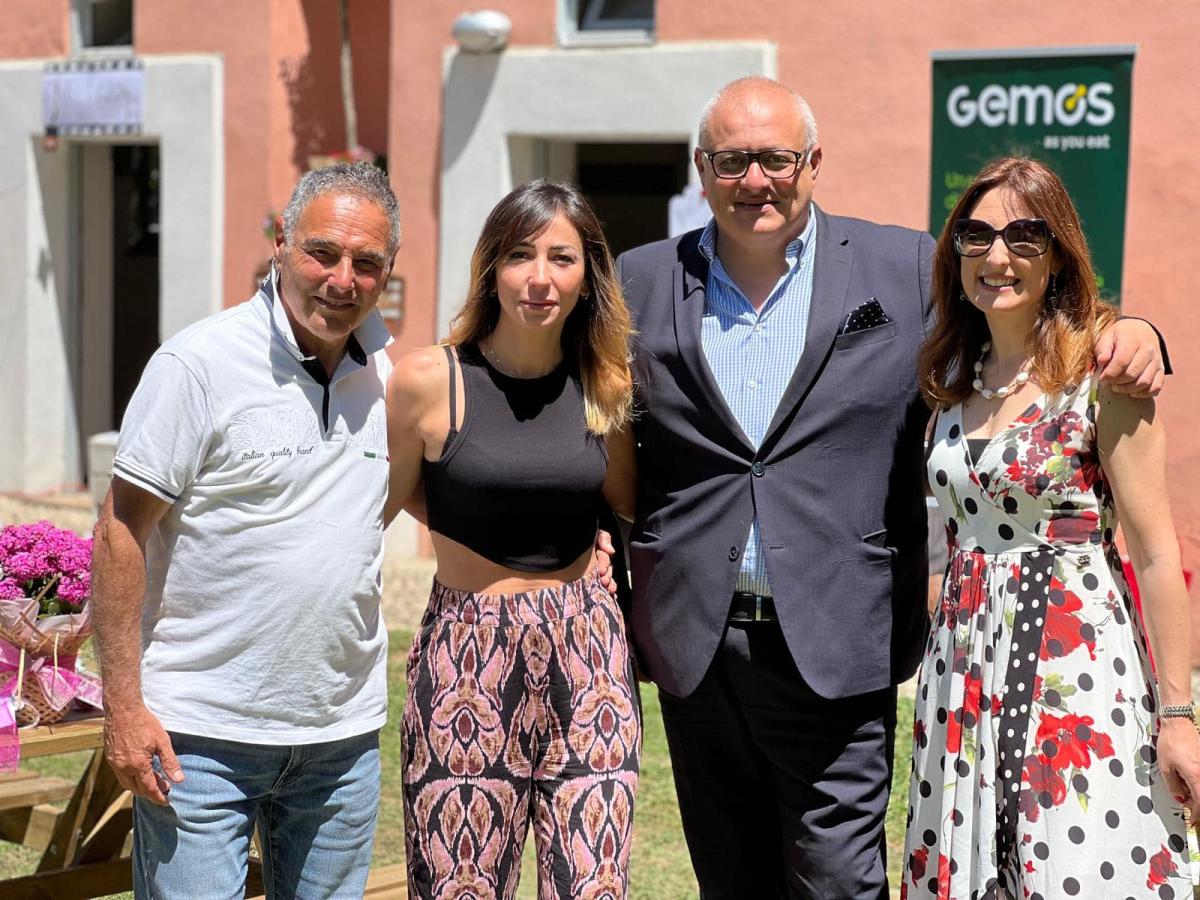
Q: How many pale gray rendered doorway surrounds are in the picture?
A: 2